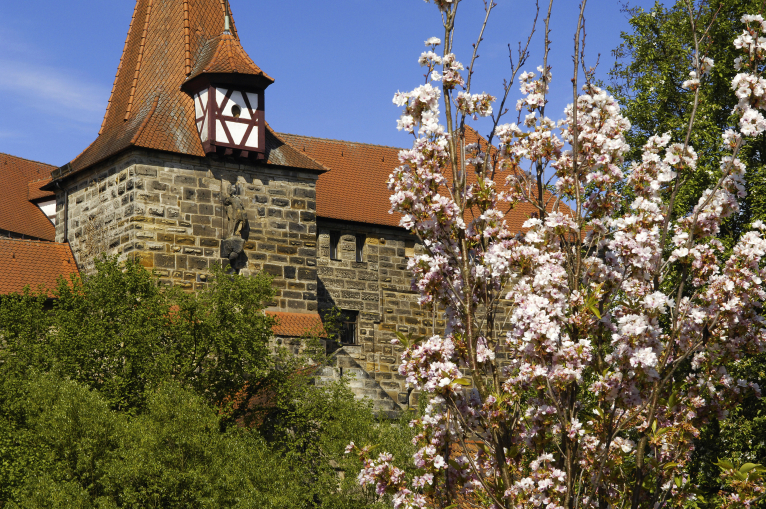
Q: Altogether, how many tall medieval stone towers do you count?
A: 1